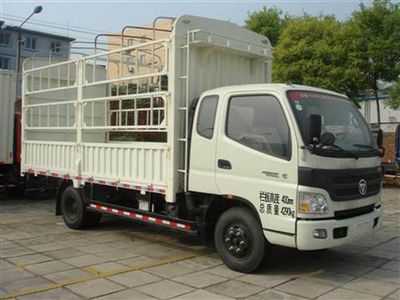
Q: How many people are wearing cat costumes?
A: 0